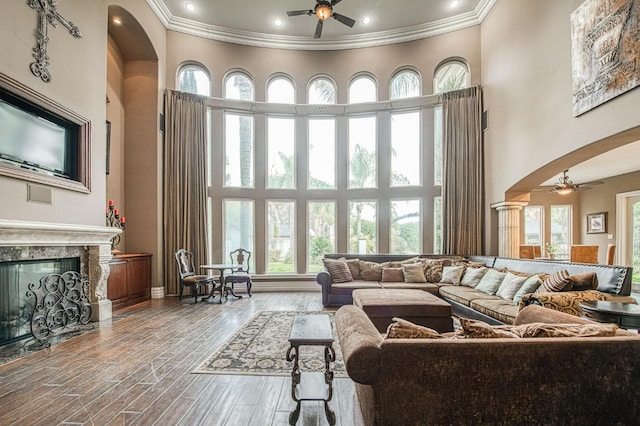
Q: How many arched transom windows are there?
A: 7